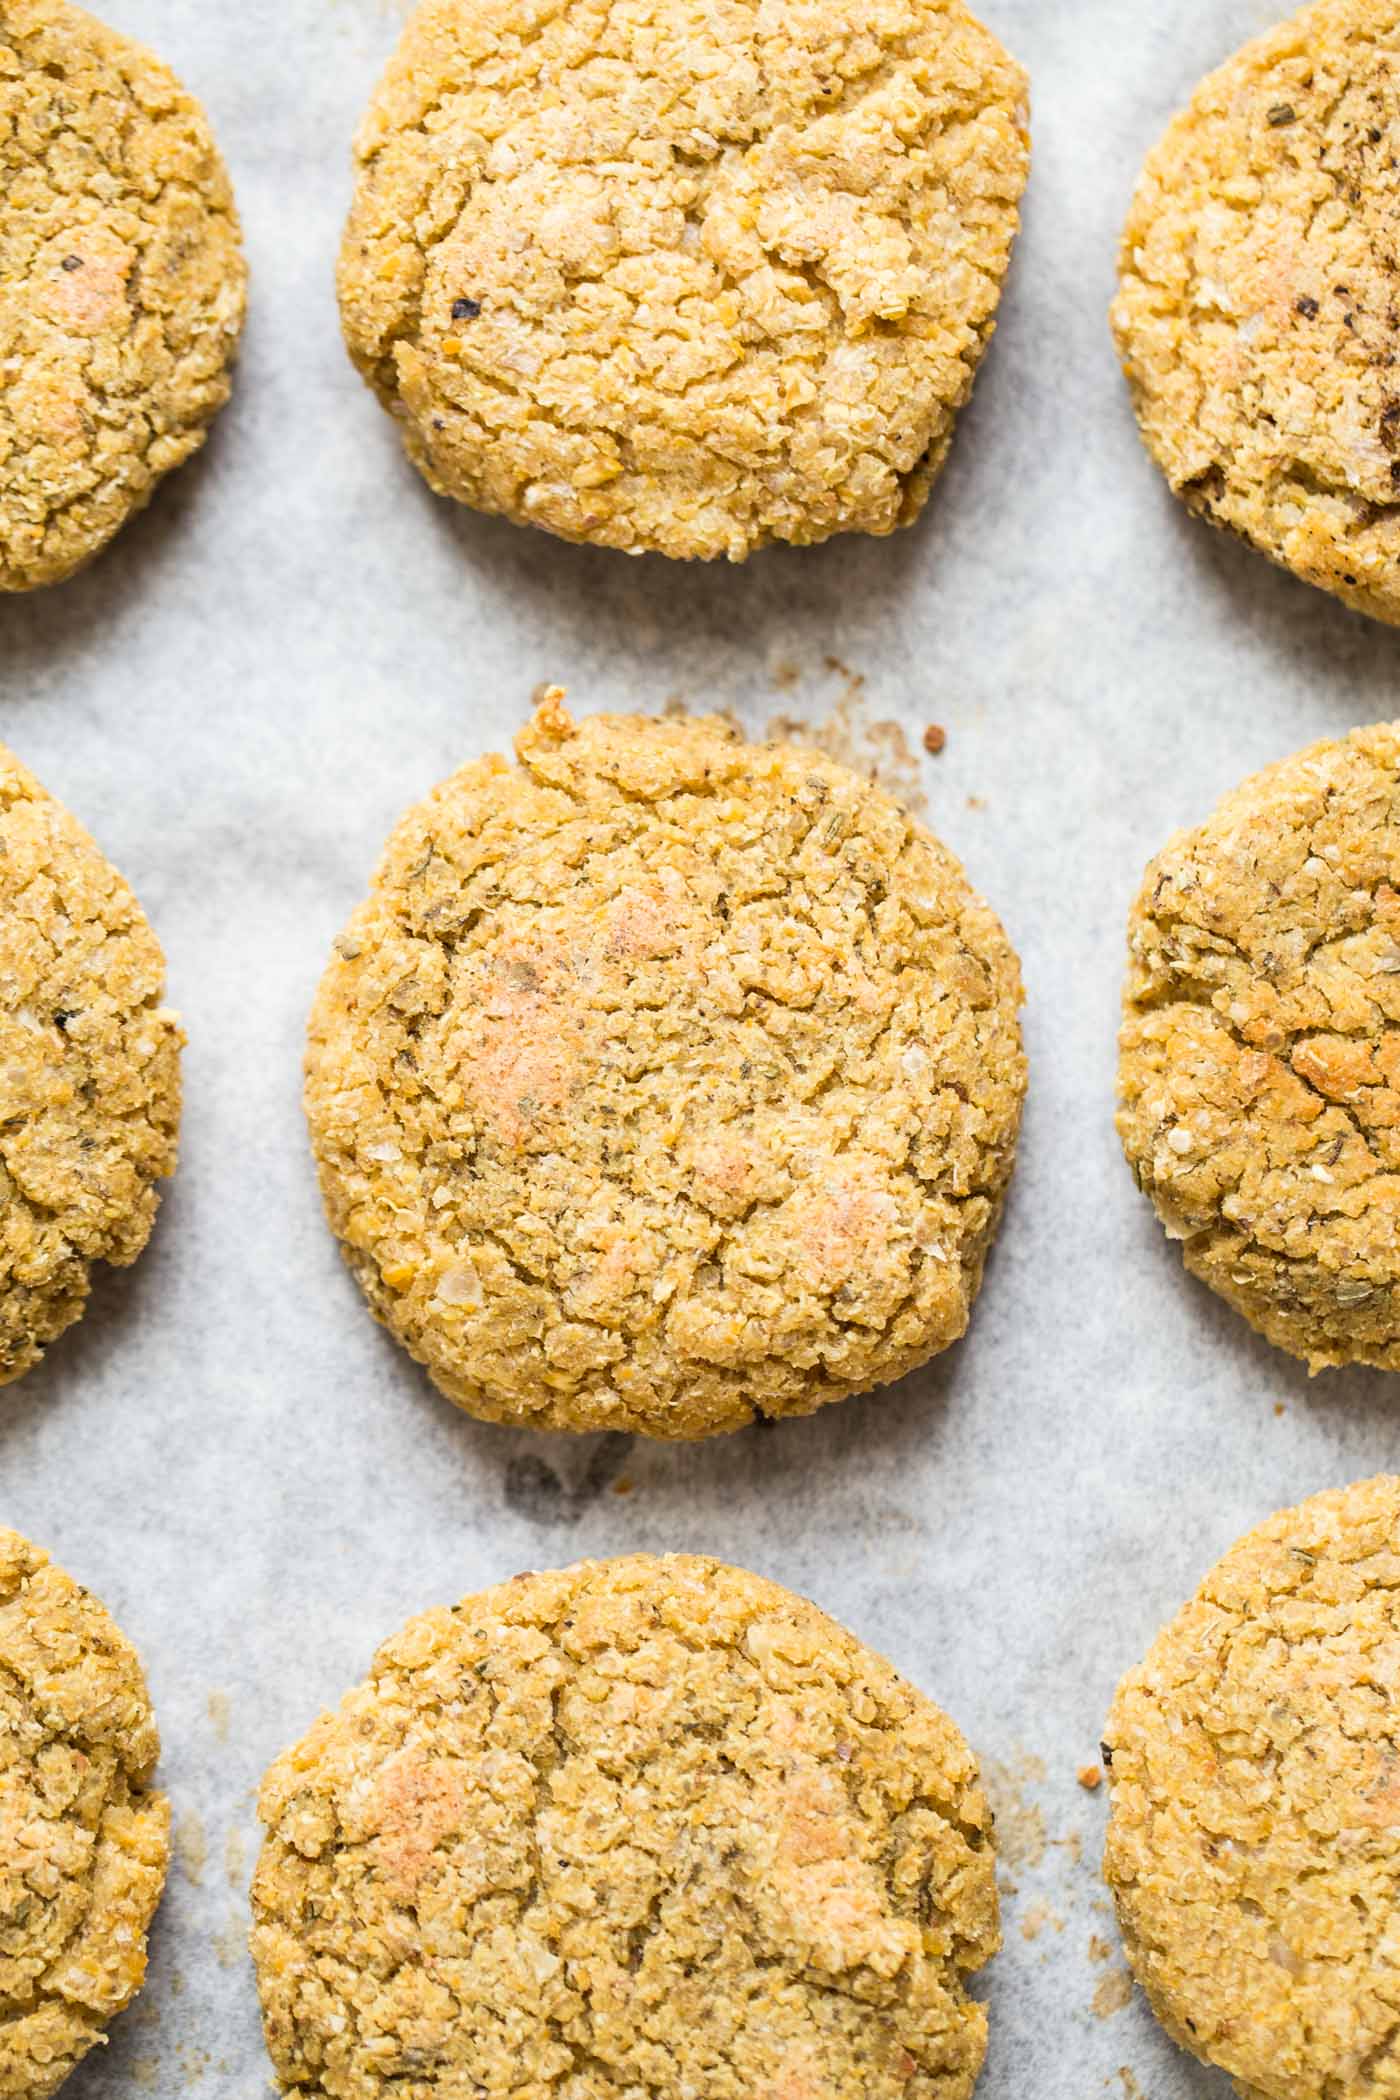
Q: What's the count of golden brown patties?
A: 9